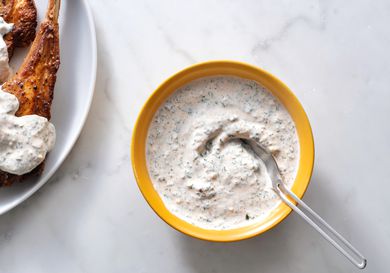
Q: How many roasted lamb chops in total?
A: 2